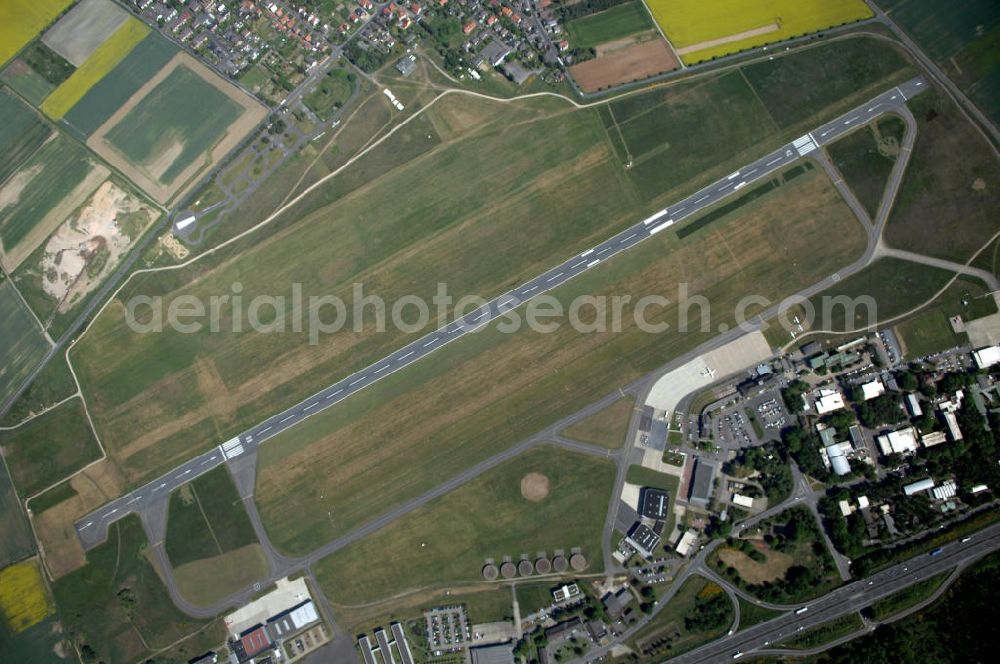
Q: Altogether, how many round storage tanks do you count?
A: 6